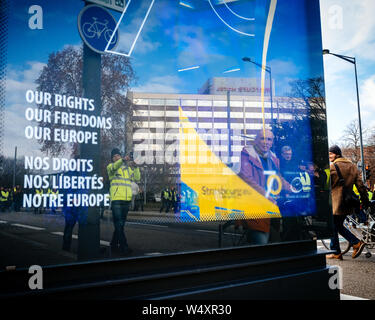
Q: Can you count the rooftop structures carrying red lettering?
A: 1